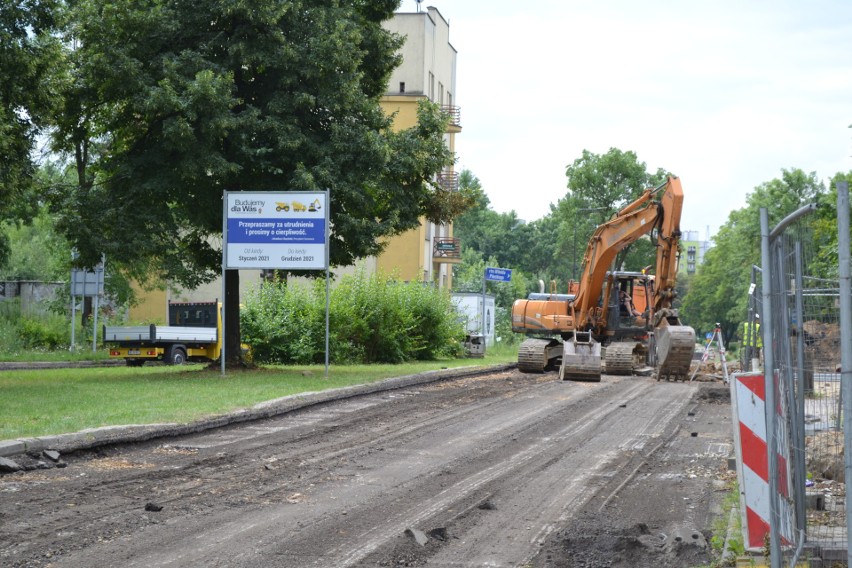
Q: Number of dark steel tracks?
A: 2